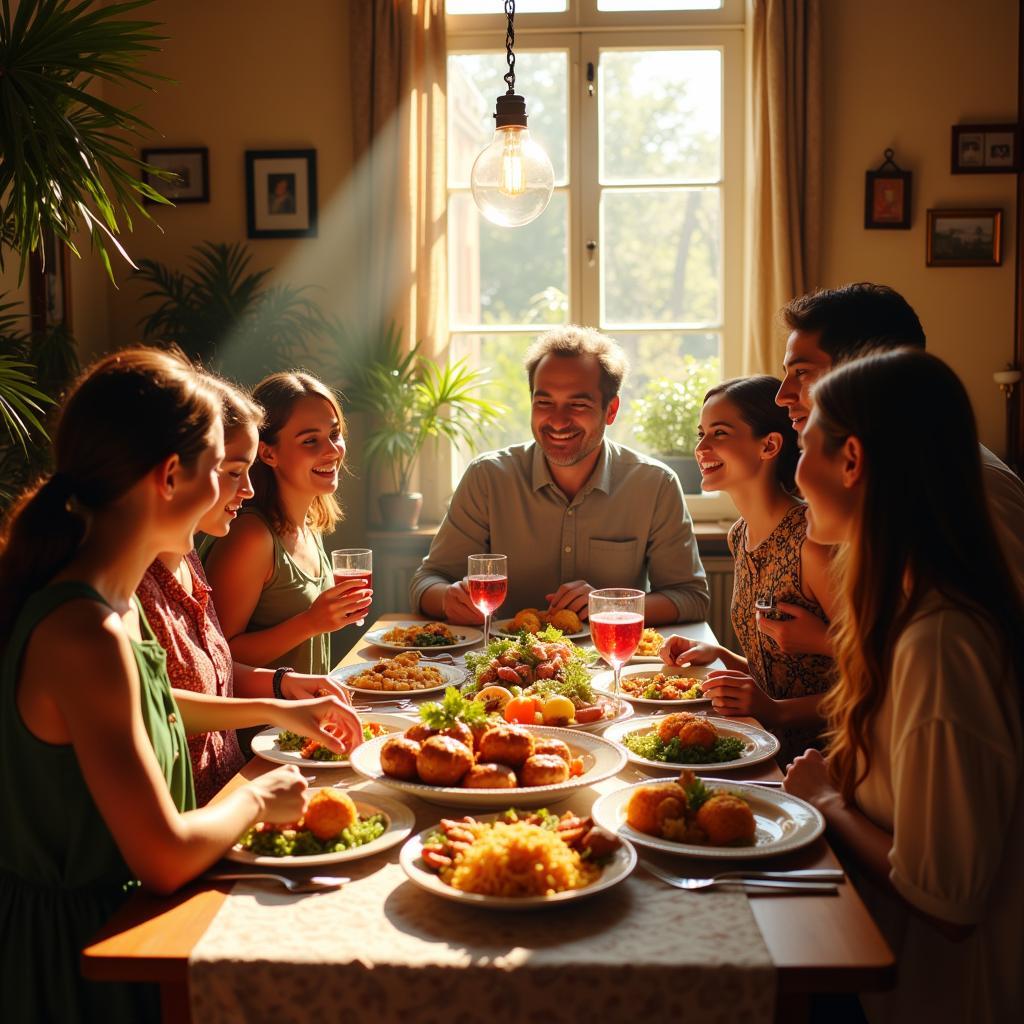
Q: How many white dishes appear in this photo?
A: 12